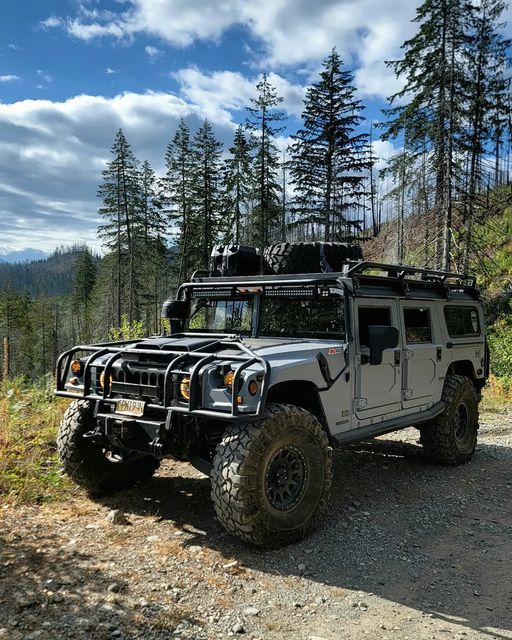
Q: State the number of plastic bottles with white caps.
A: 0